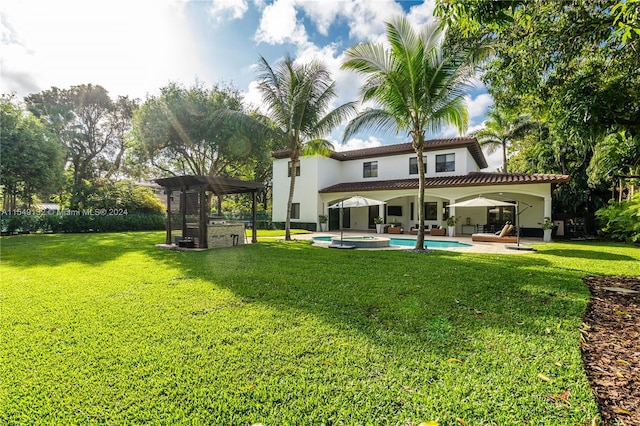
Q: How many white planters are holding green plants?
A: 4